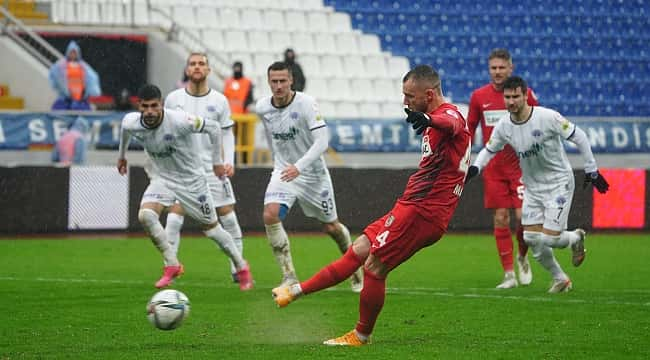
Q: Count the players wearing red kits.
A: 2